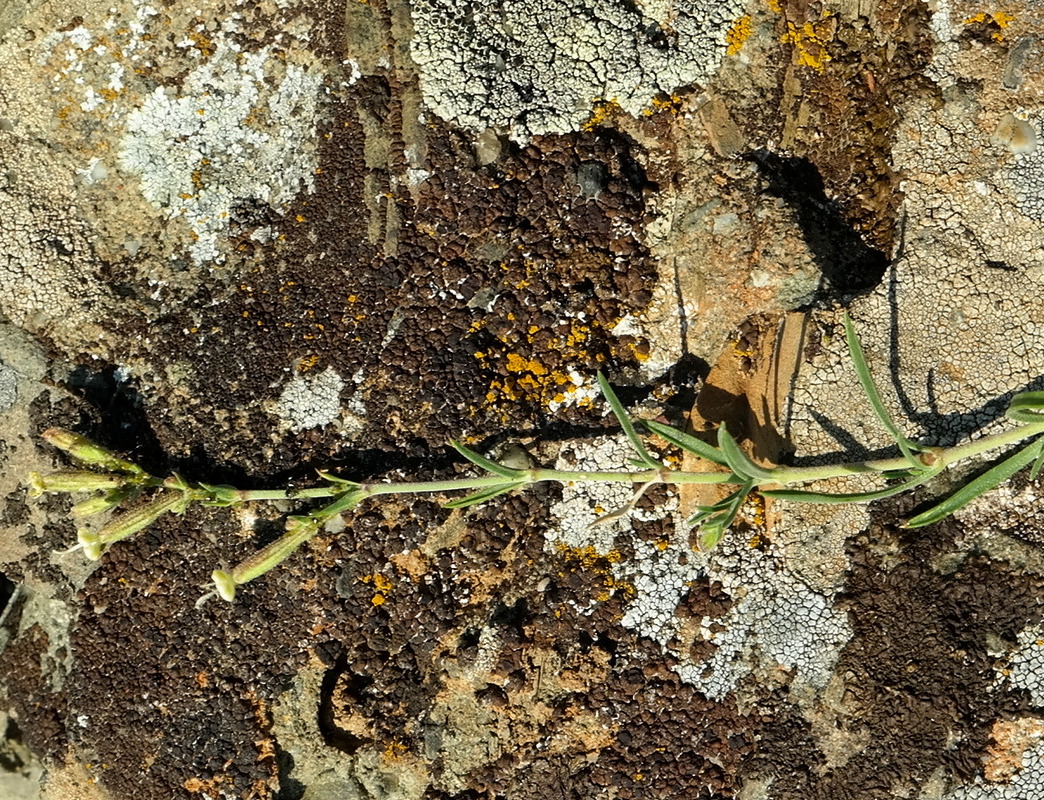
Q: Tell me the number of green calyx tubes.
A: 5